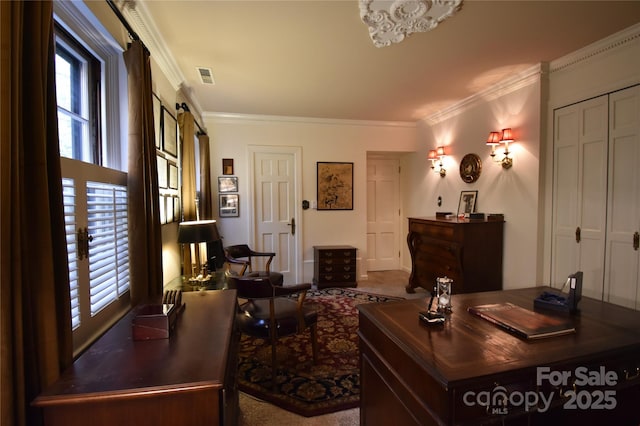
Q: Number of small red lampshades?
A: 4